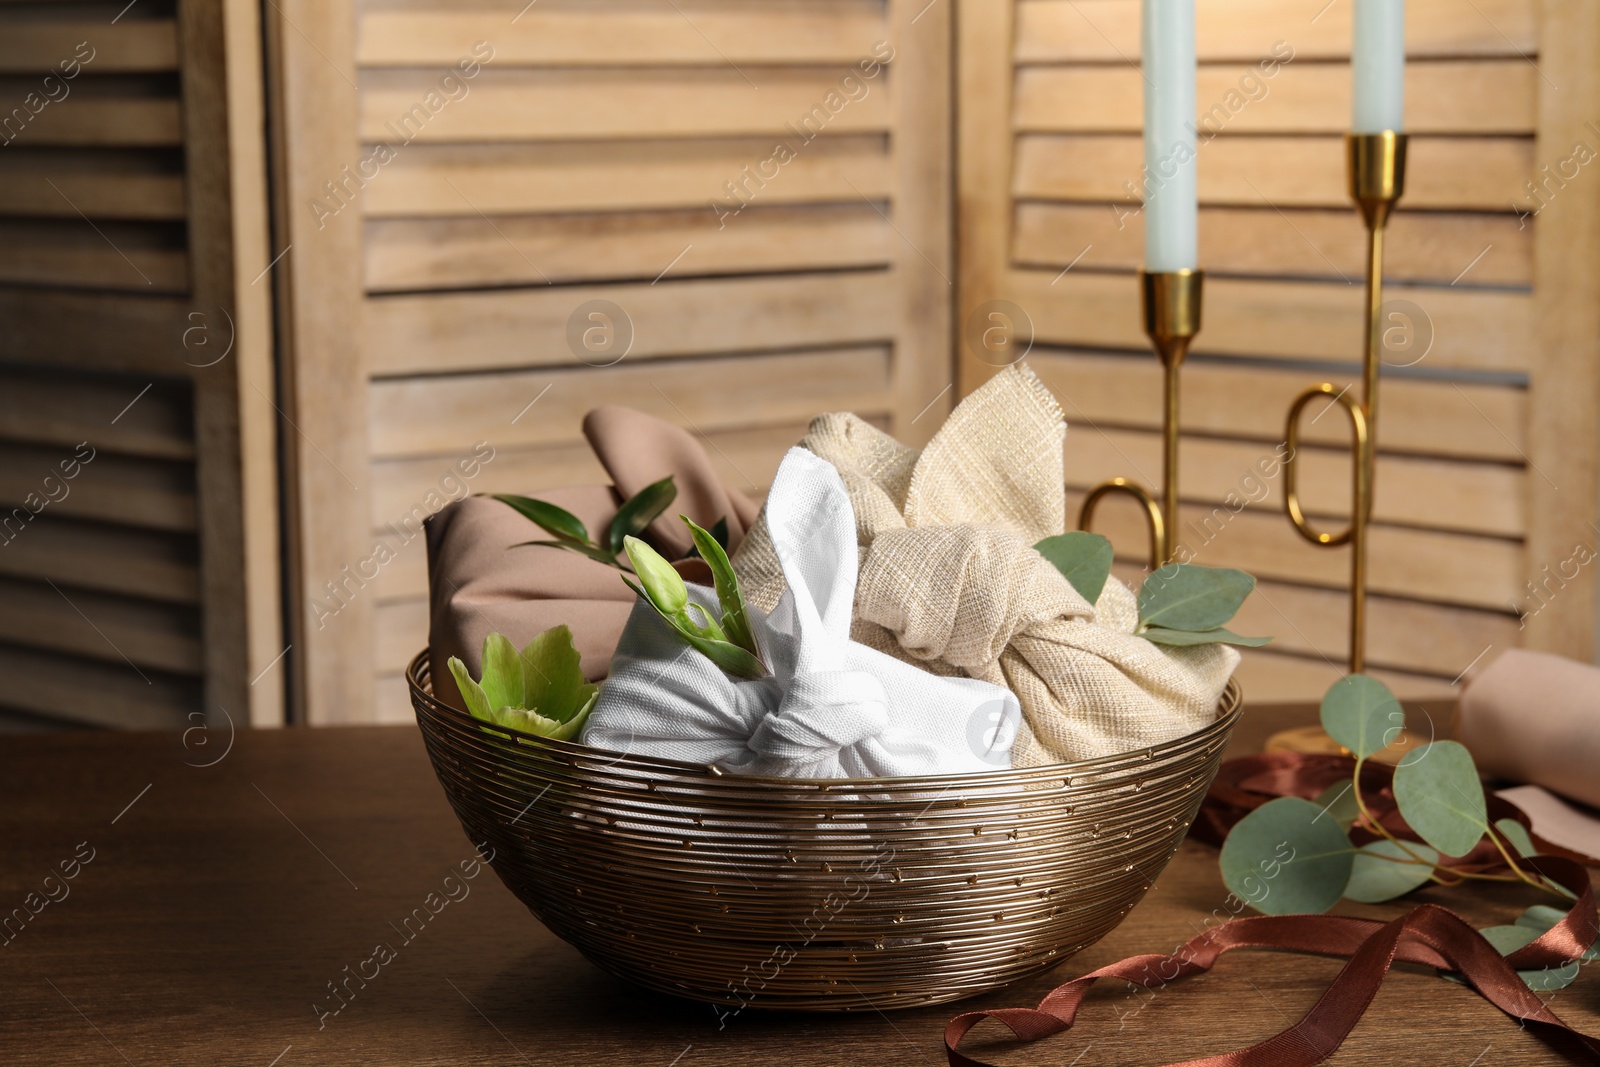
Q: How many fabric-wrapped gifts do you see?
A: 3